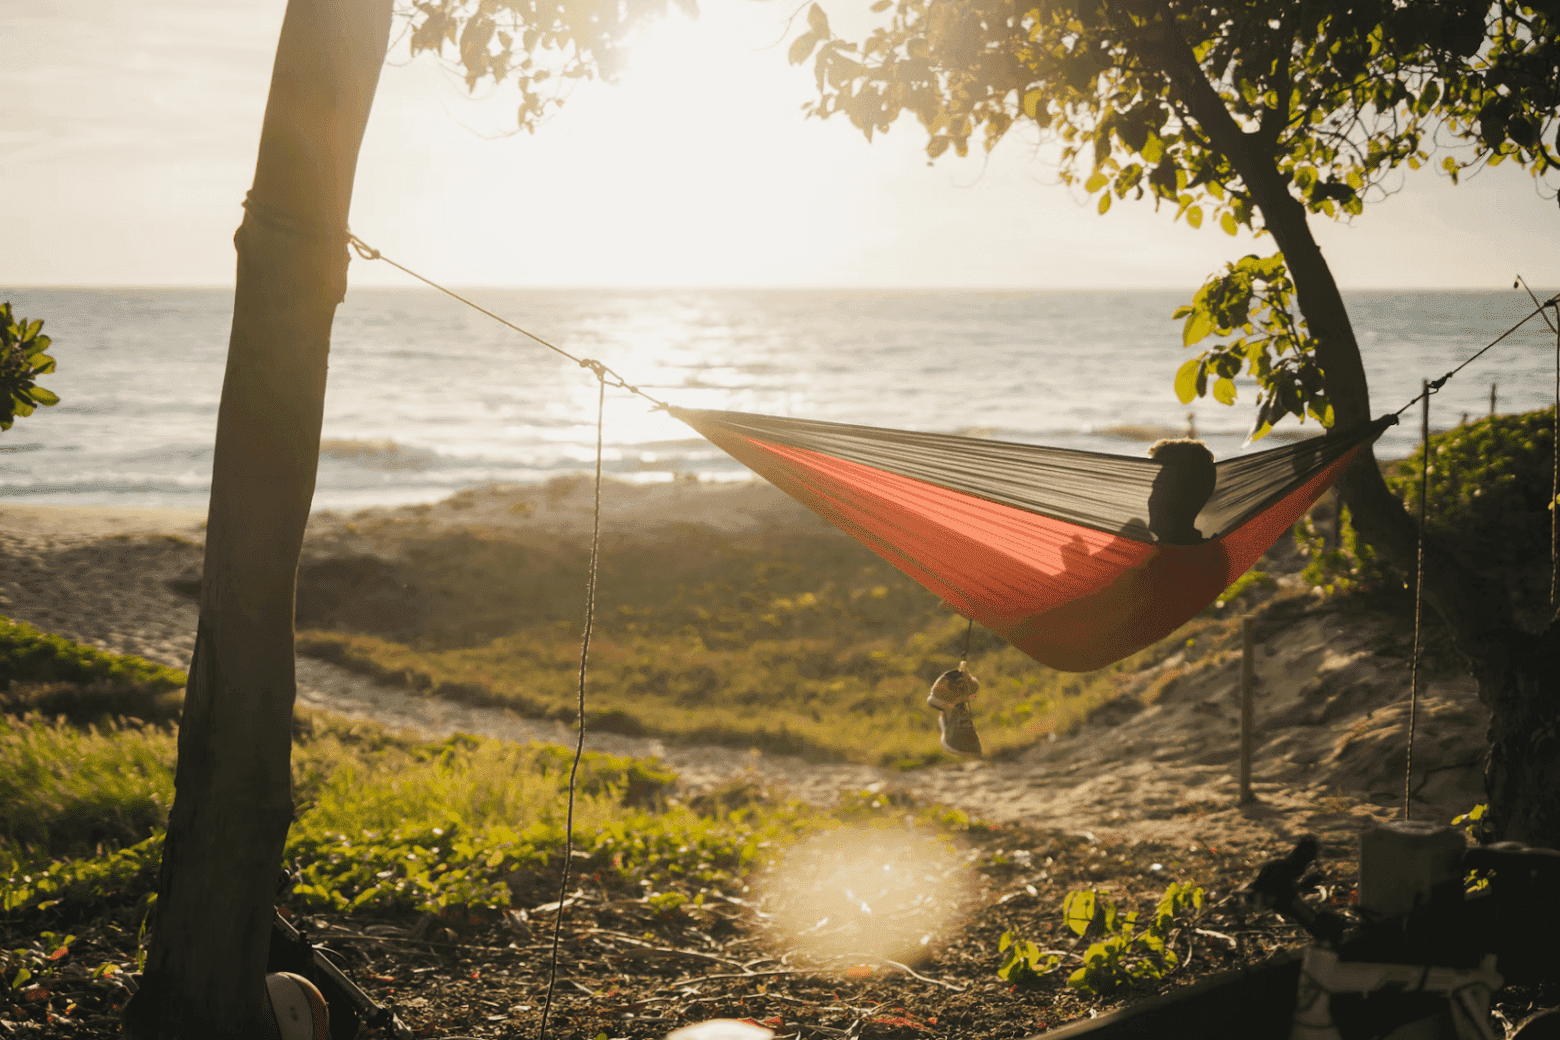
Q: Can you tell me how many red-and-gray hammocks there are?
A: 1